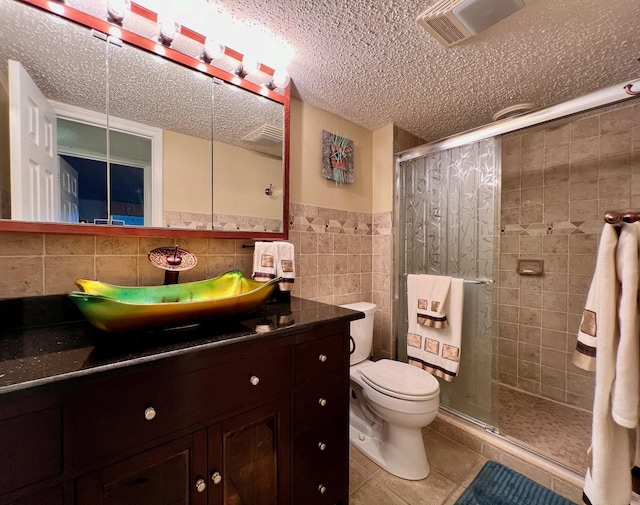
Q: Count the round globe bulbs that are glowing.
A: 5